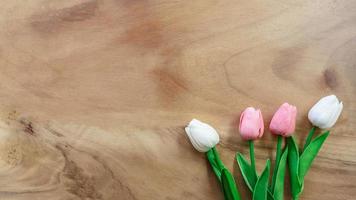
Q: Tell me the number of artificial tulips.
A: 4